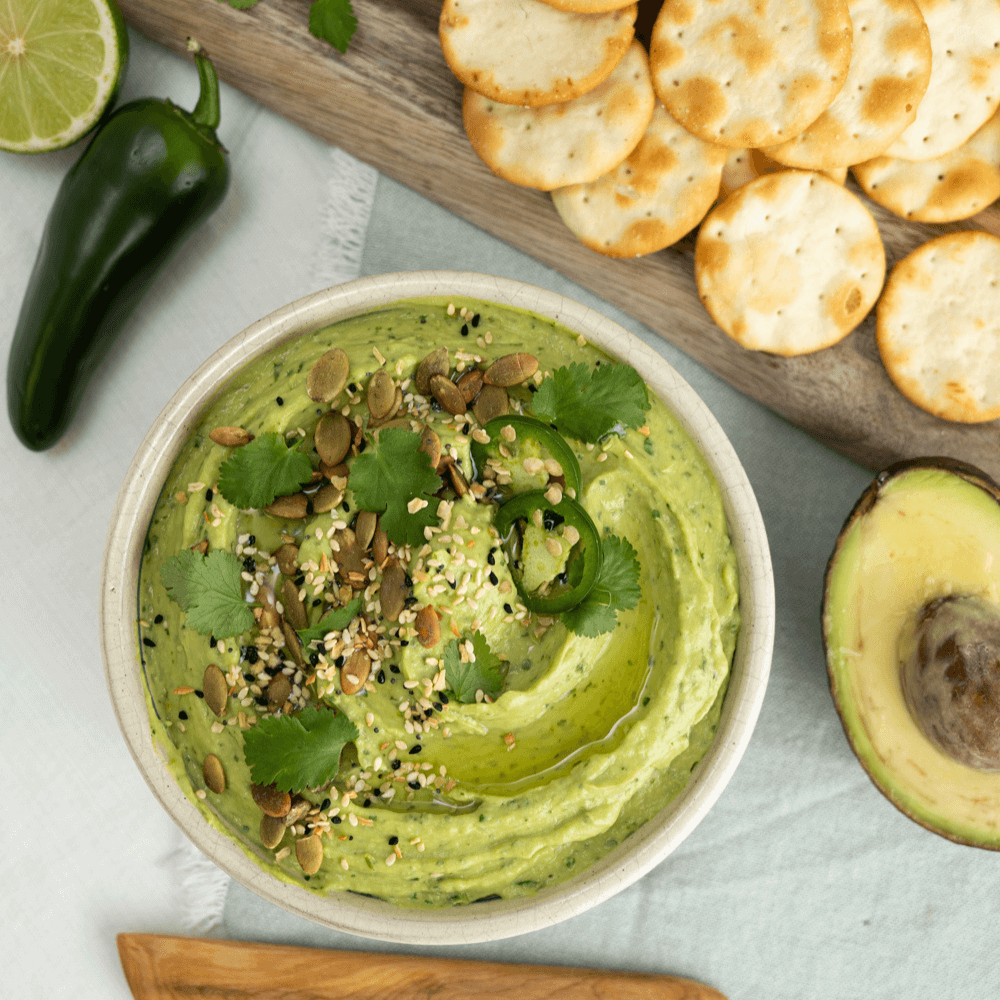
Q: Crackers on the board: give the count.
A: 11